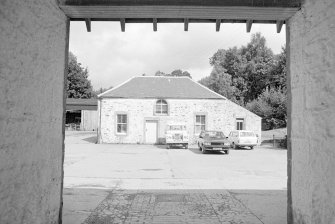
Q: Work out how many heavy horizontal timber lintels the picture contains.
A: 1